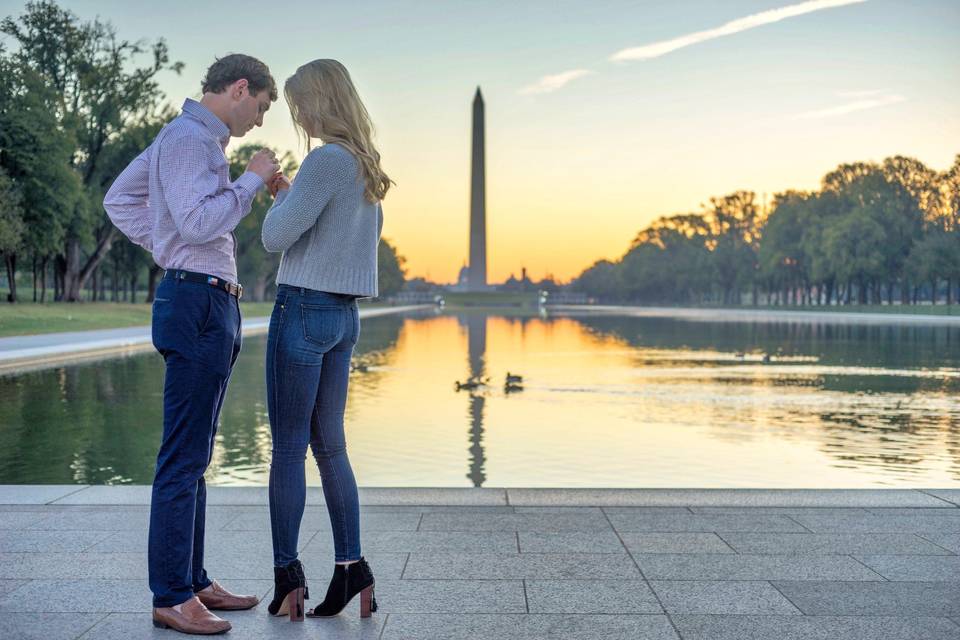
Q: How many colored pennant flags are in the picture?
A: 0